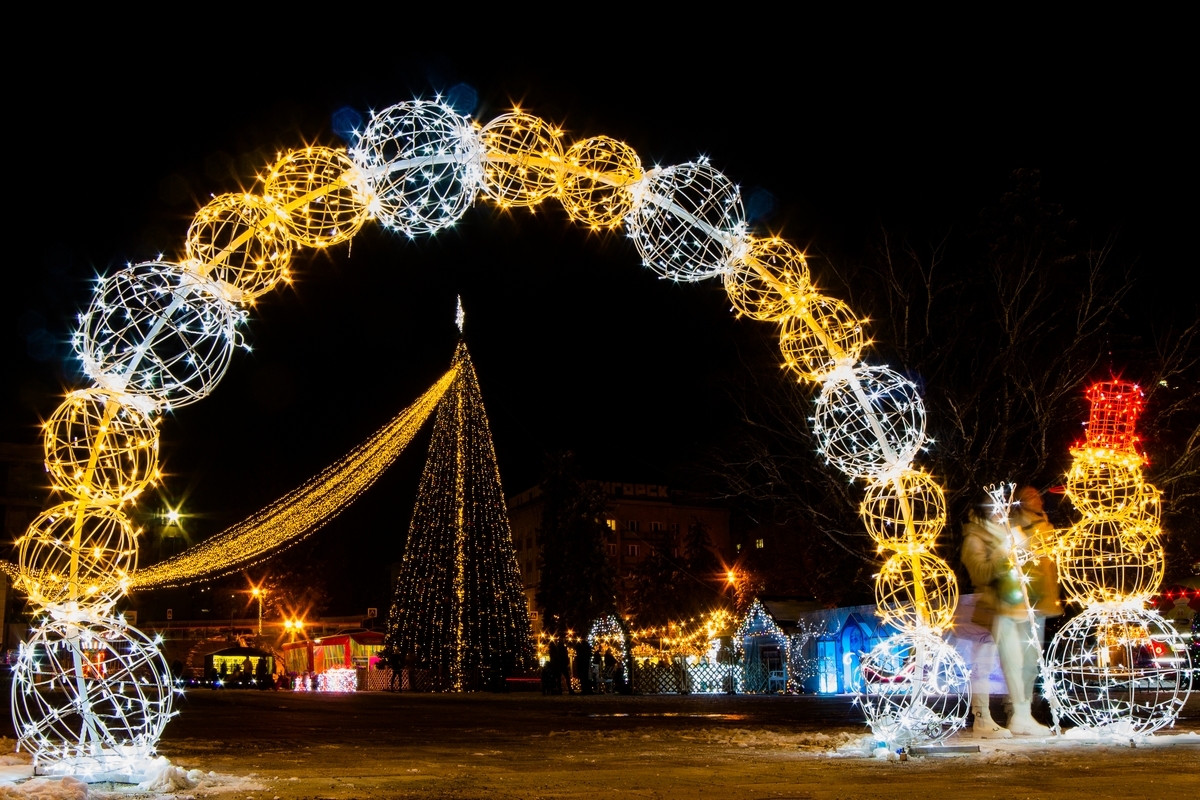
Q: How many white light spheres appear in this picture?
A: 7